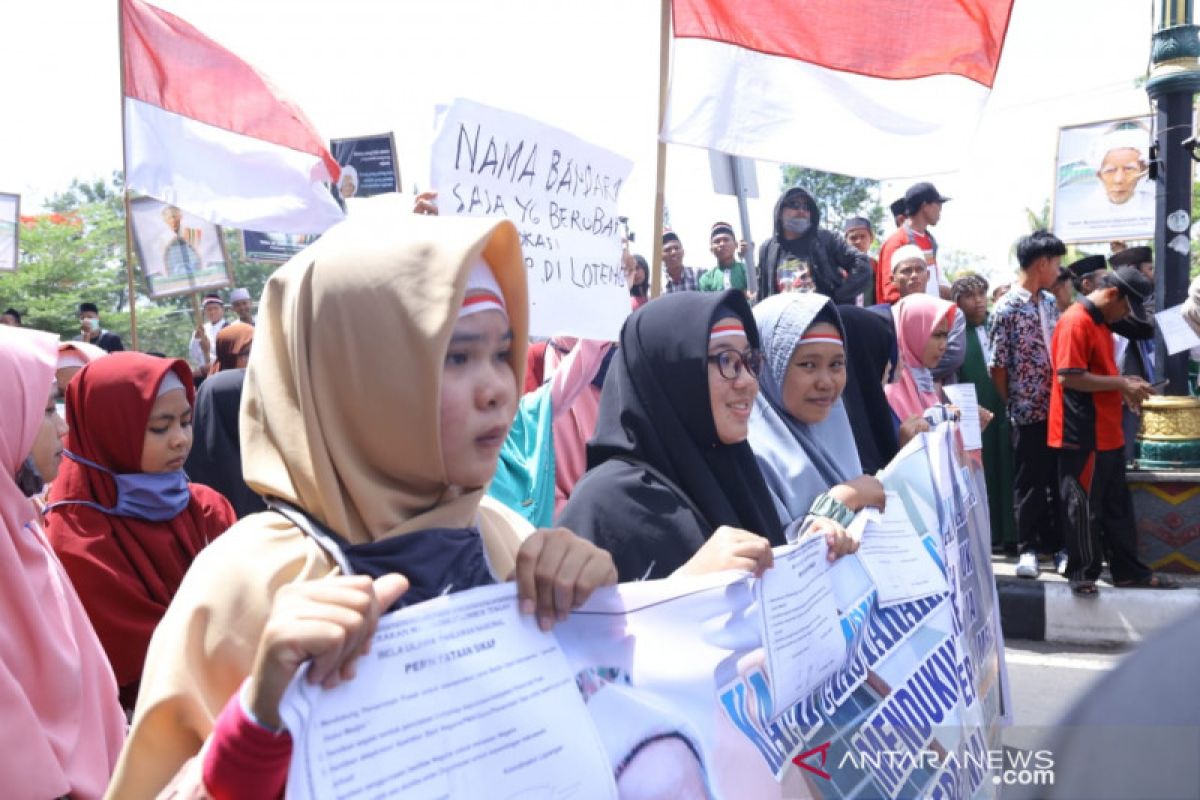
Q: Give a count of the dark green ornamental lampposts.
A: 1